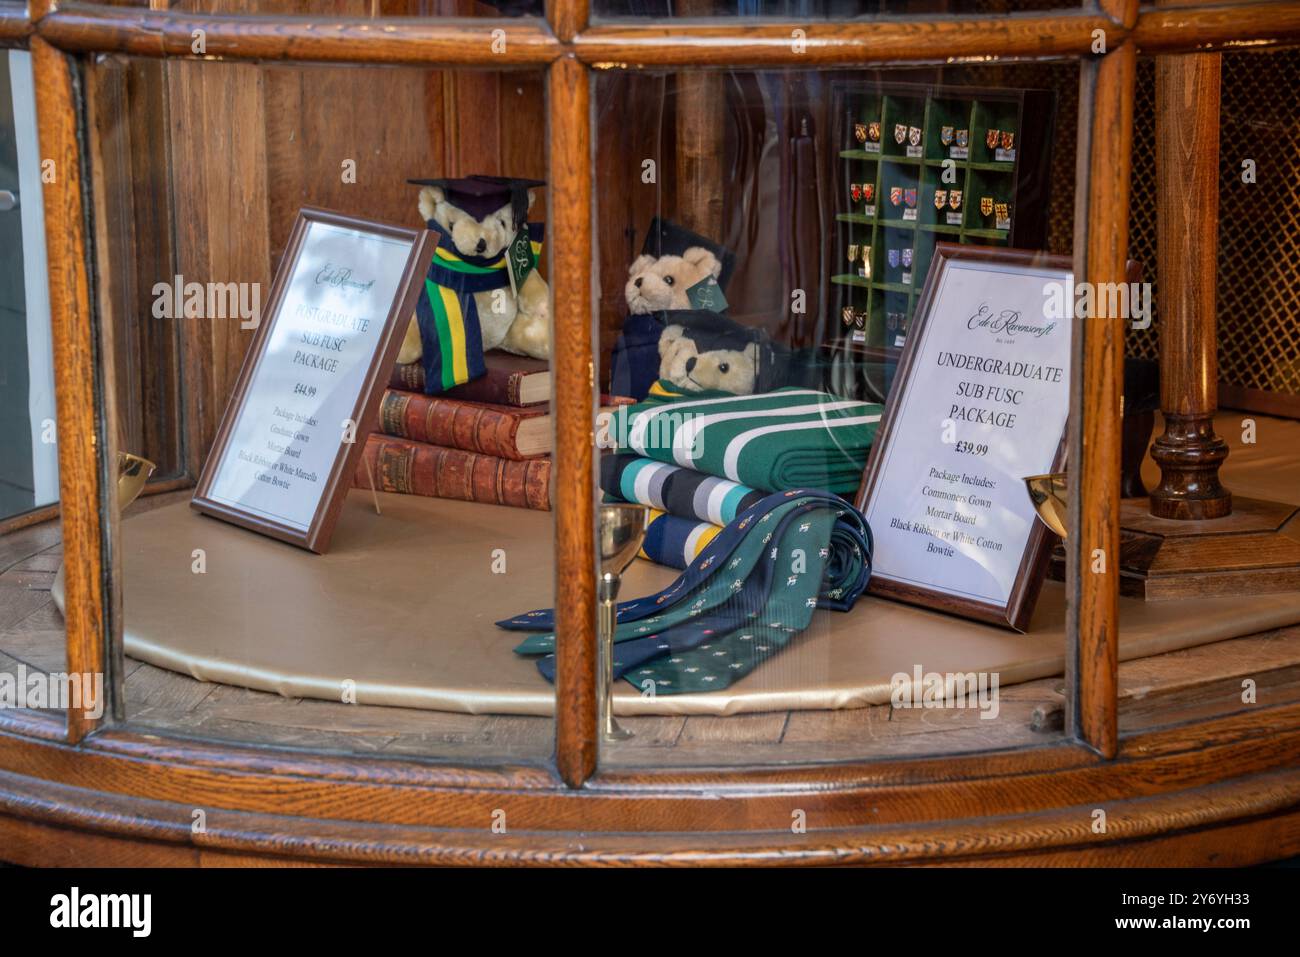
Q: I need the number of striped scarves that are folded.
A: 3